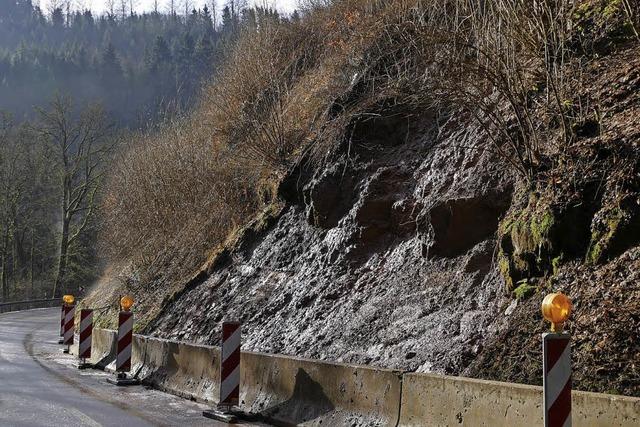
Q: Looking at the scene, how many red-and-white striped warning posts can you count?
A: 6